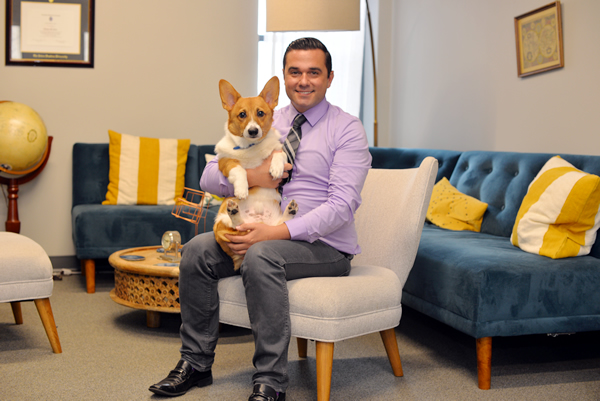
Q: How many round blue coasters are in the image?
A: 3